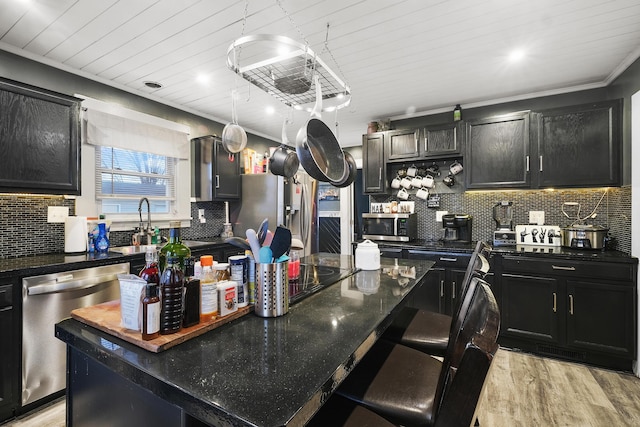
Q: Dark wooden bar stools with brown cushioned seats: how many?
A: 3